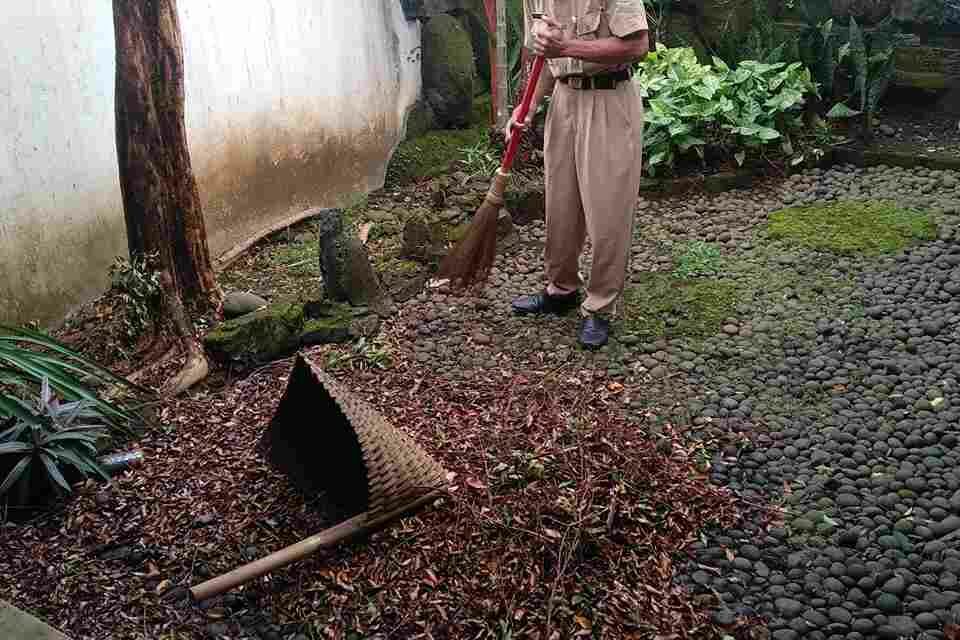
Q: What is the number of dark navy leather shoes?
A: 2